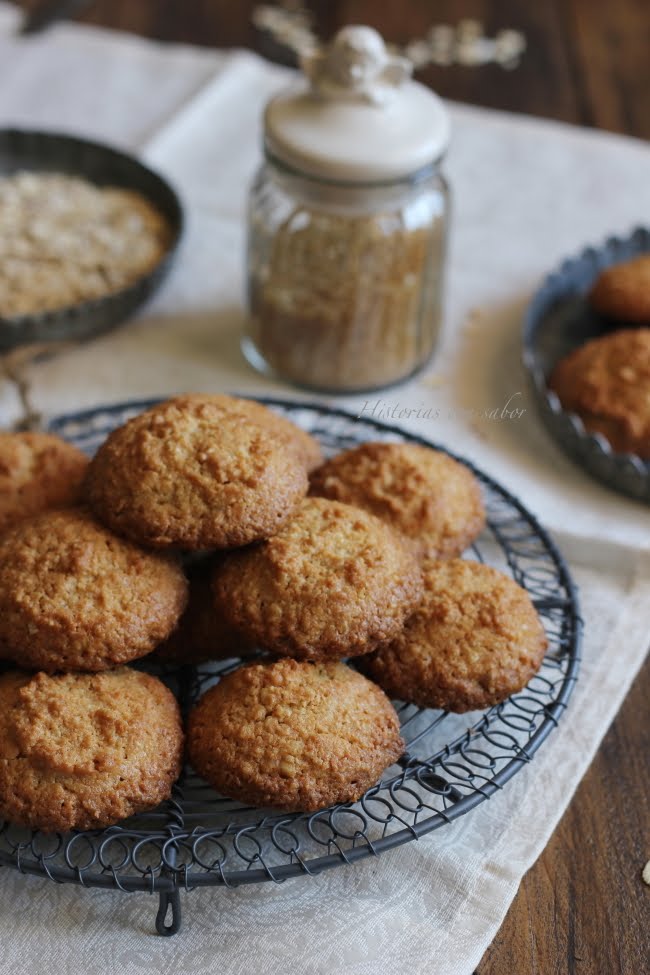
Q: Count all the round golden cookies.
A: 12